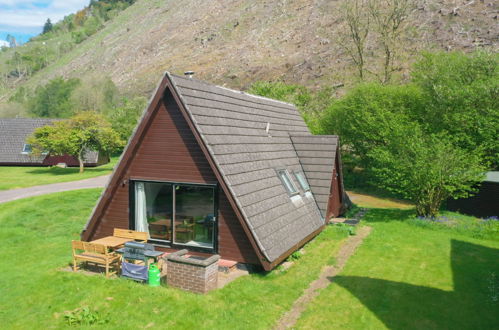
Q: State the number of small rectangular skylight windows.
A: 2